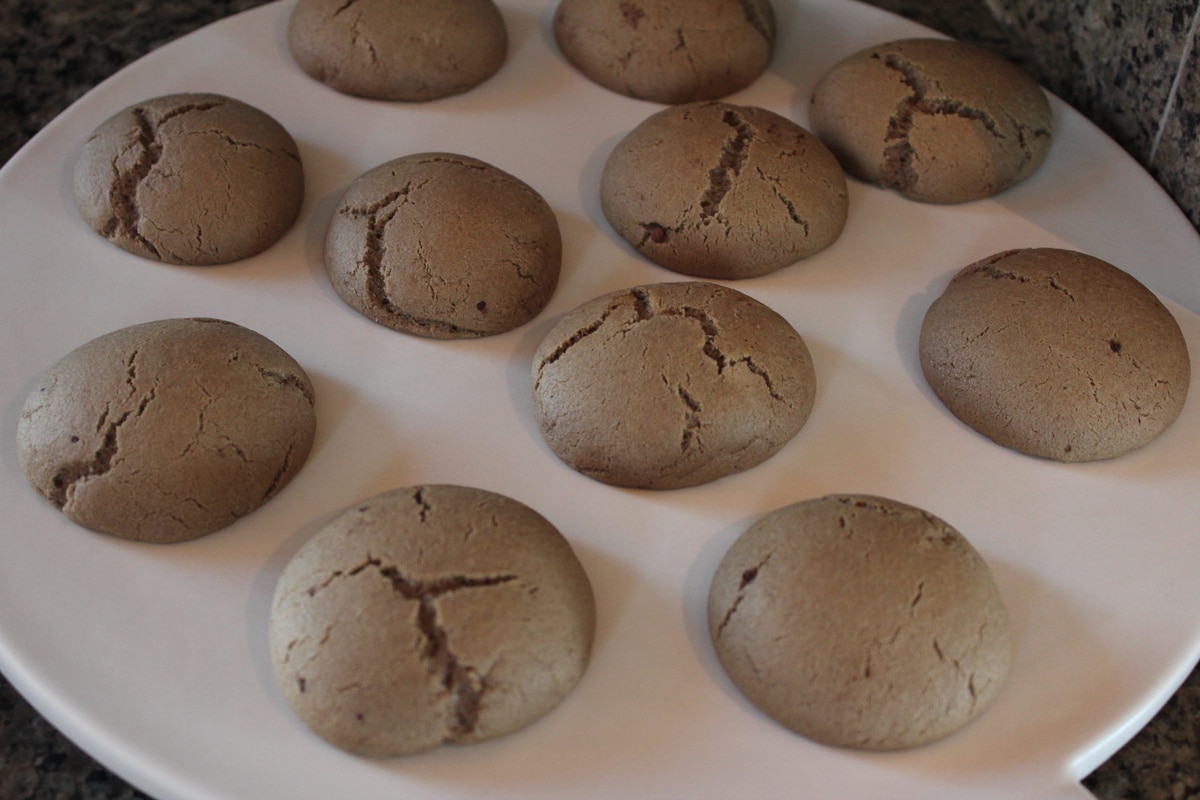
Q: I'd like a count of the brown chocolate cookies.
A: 11